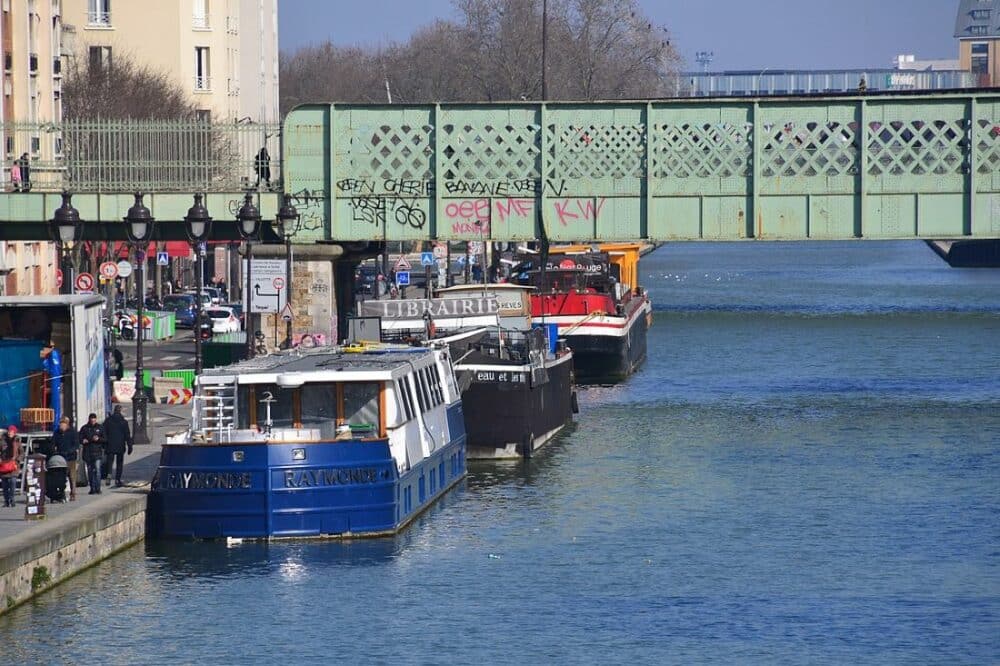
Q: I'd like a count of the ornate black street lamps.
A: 5